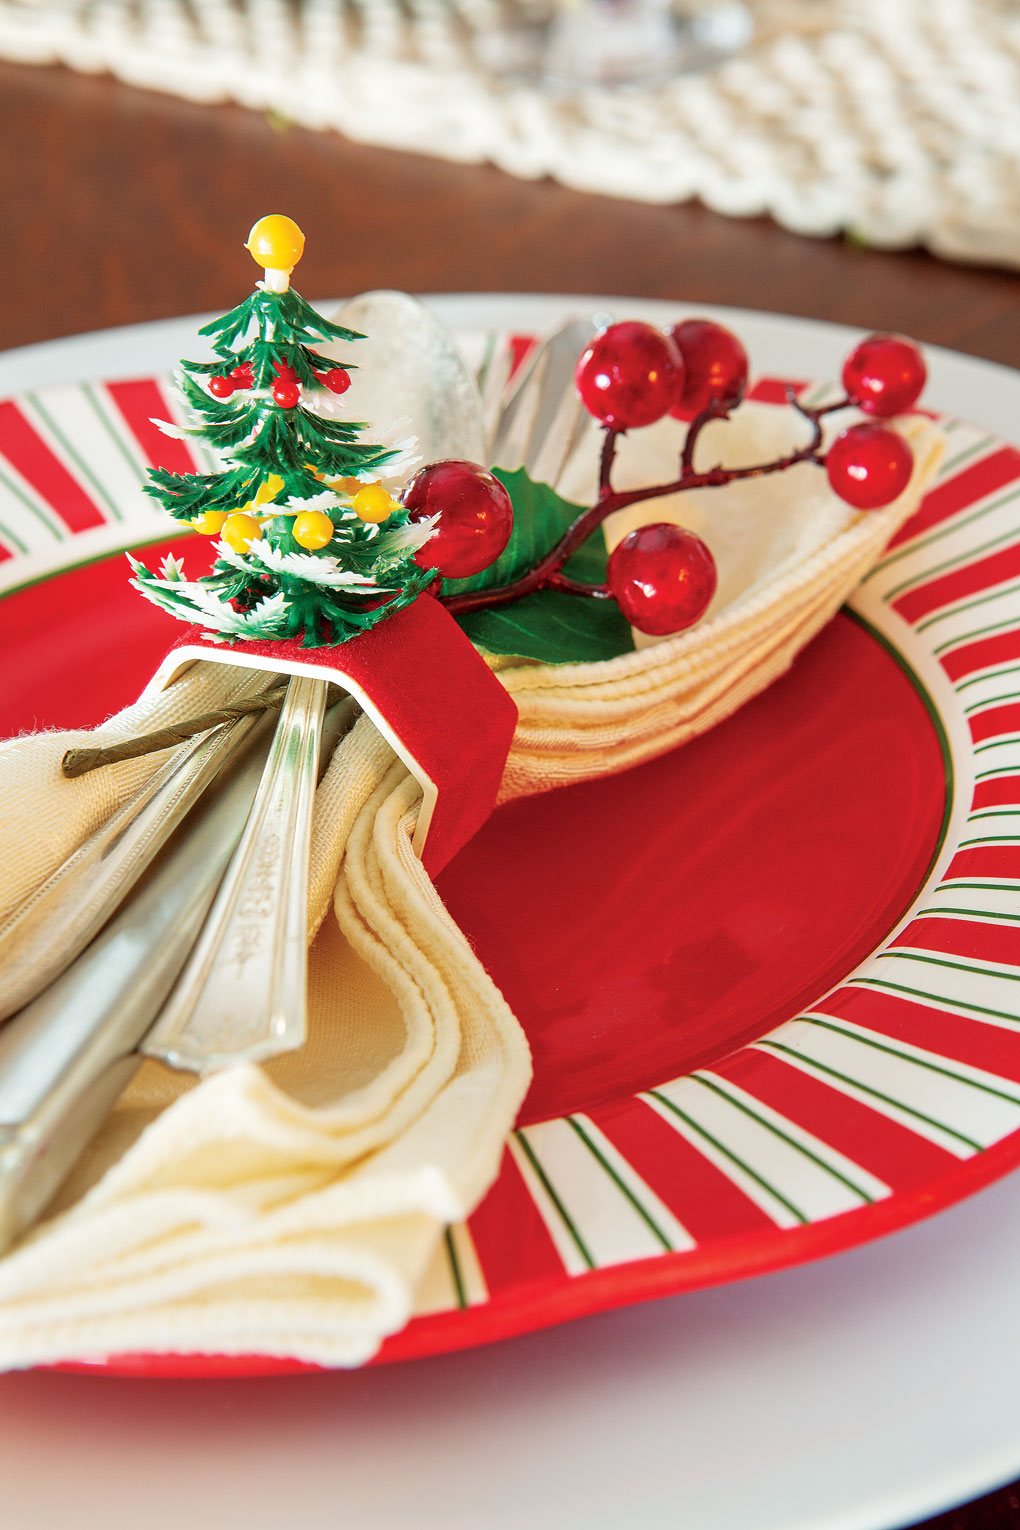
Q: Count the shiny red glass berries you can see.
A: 6